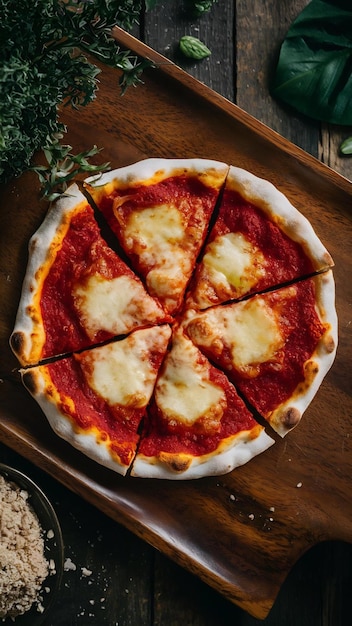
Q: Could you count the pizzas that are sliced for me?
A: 1